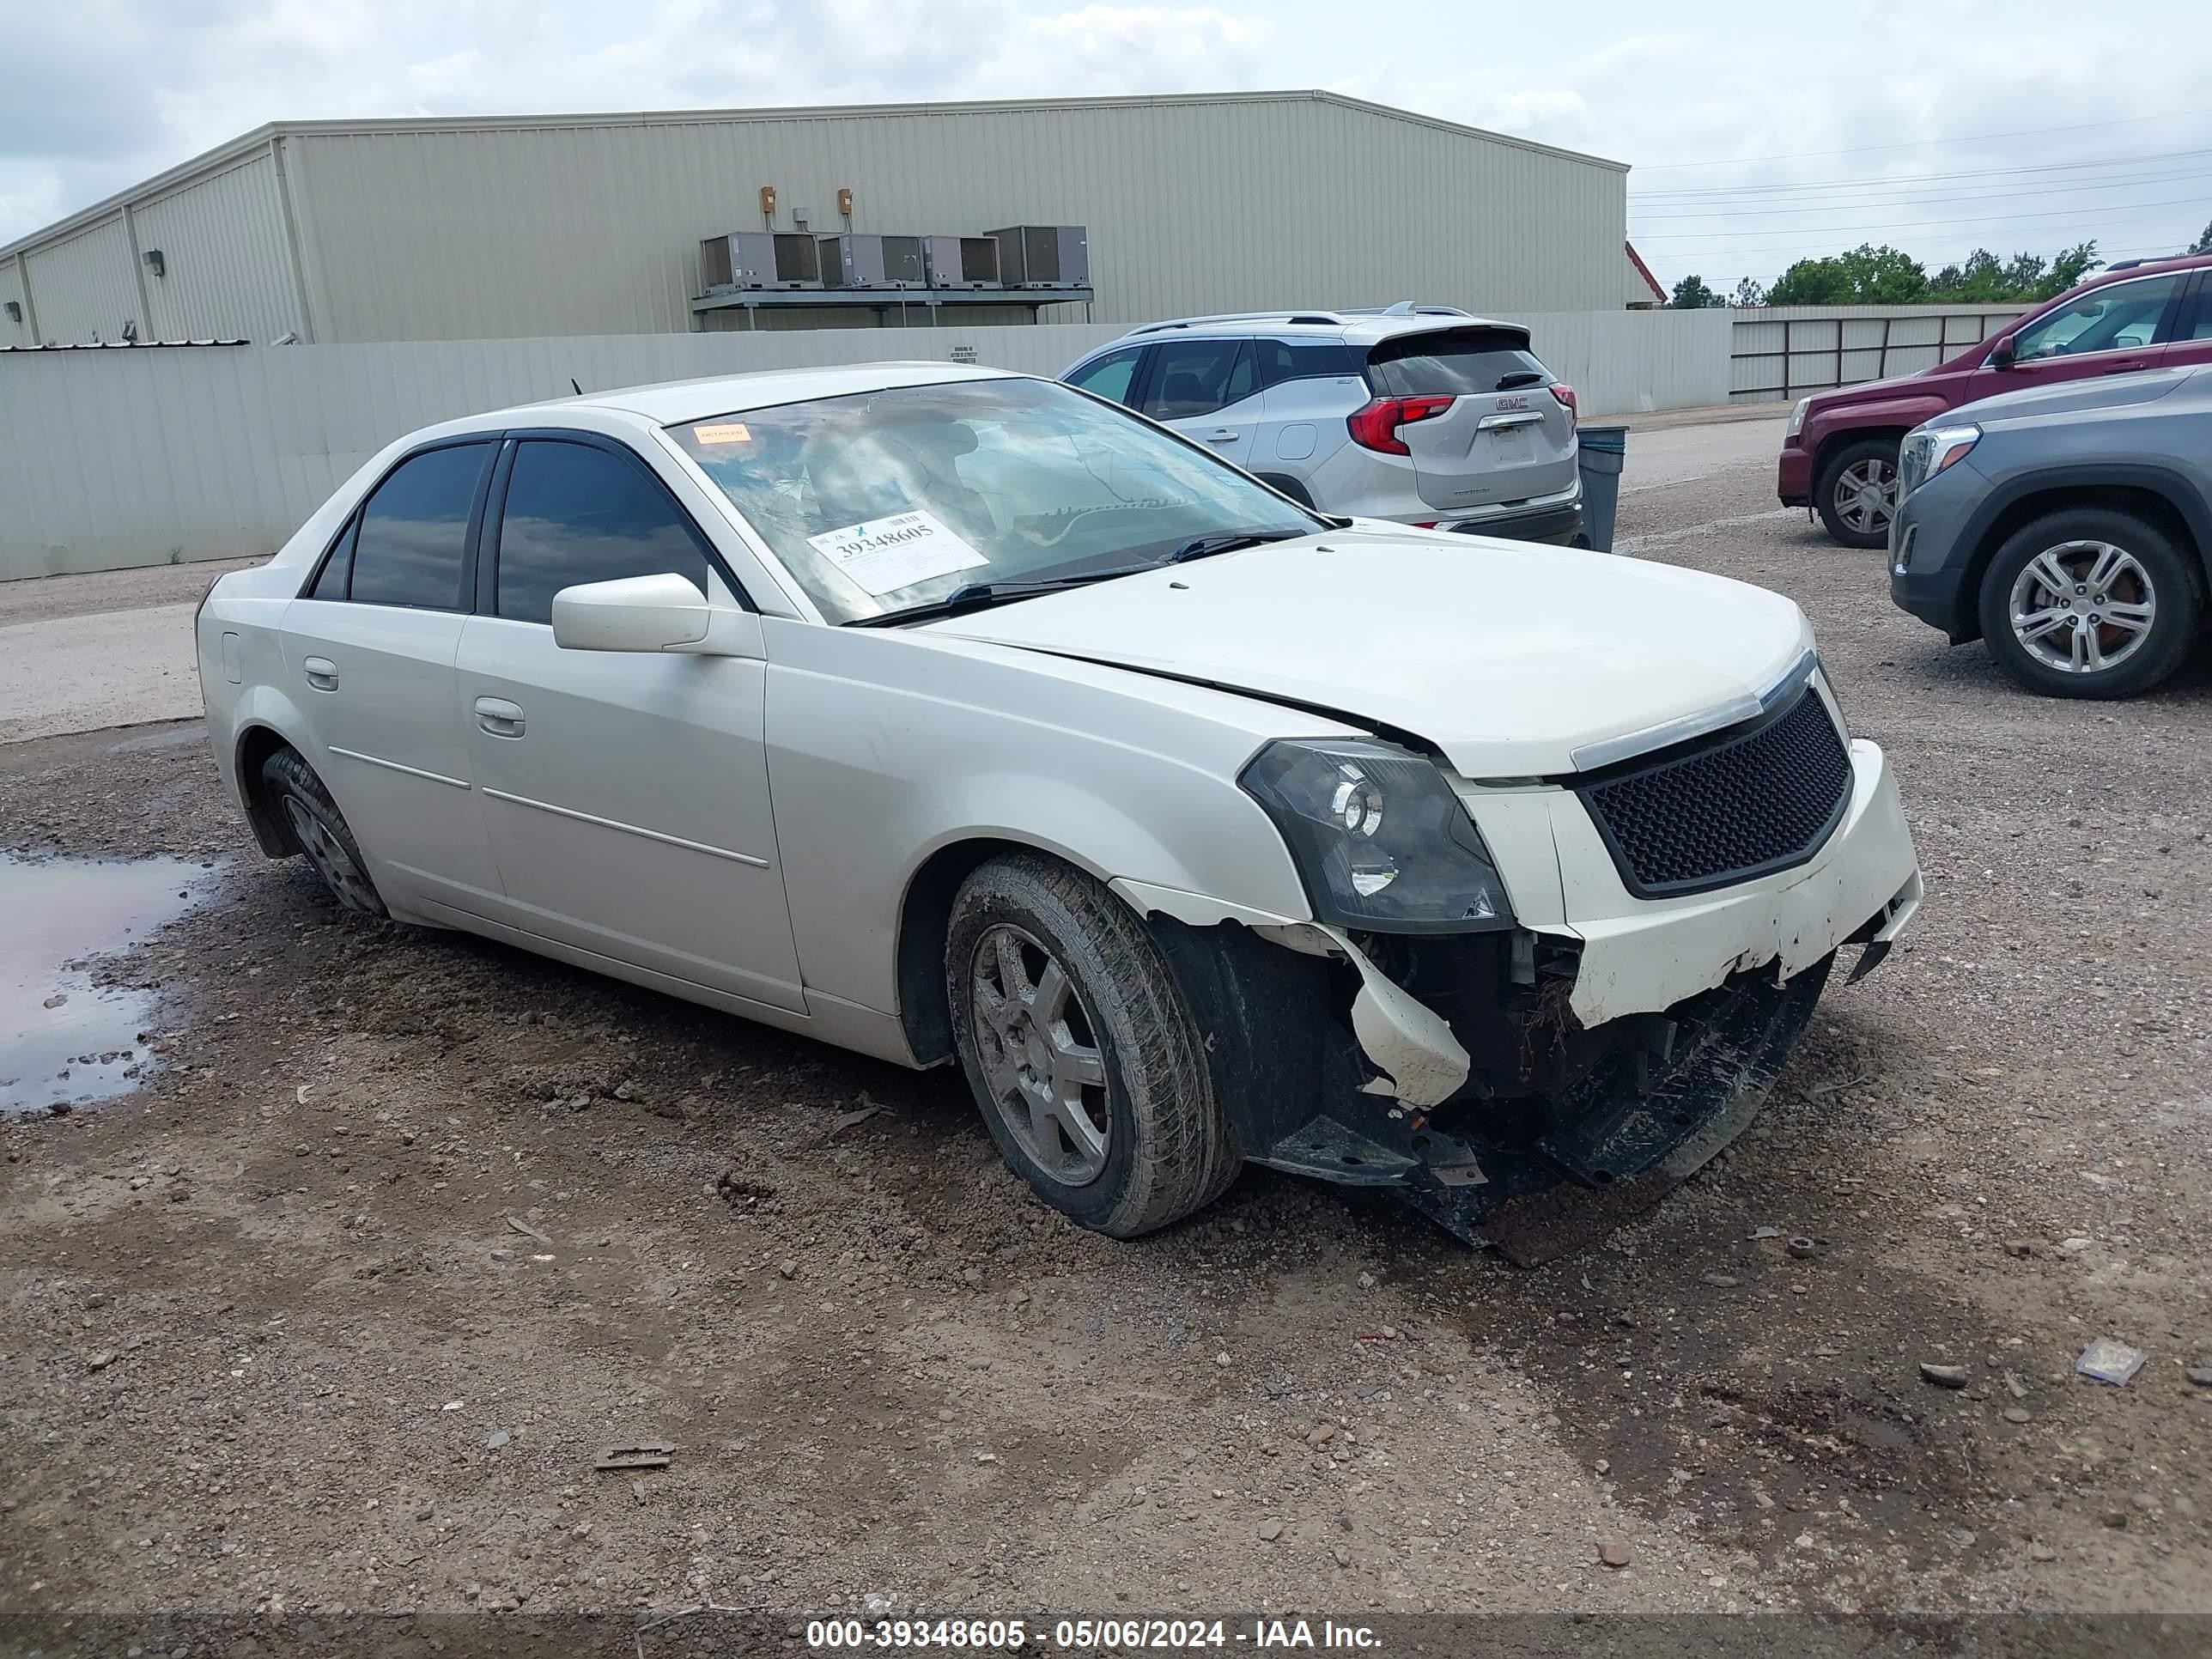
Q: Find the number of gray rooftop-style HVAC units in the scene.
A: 4